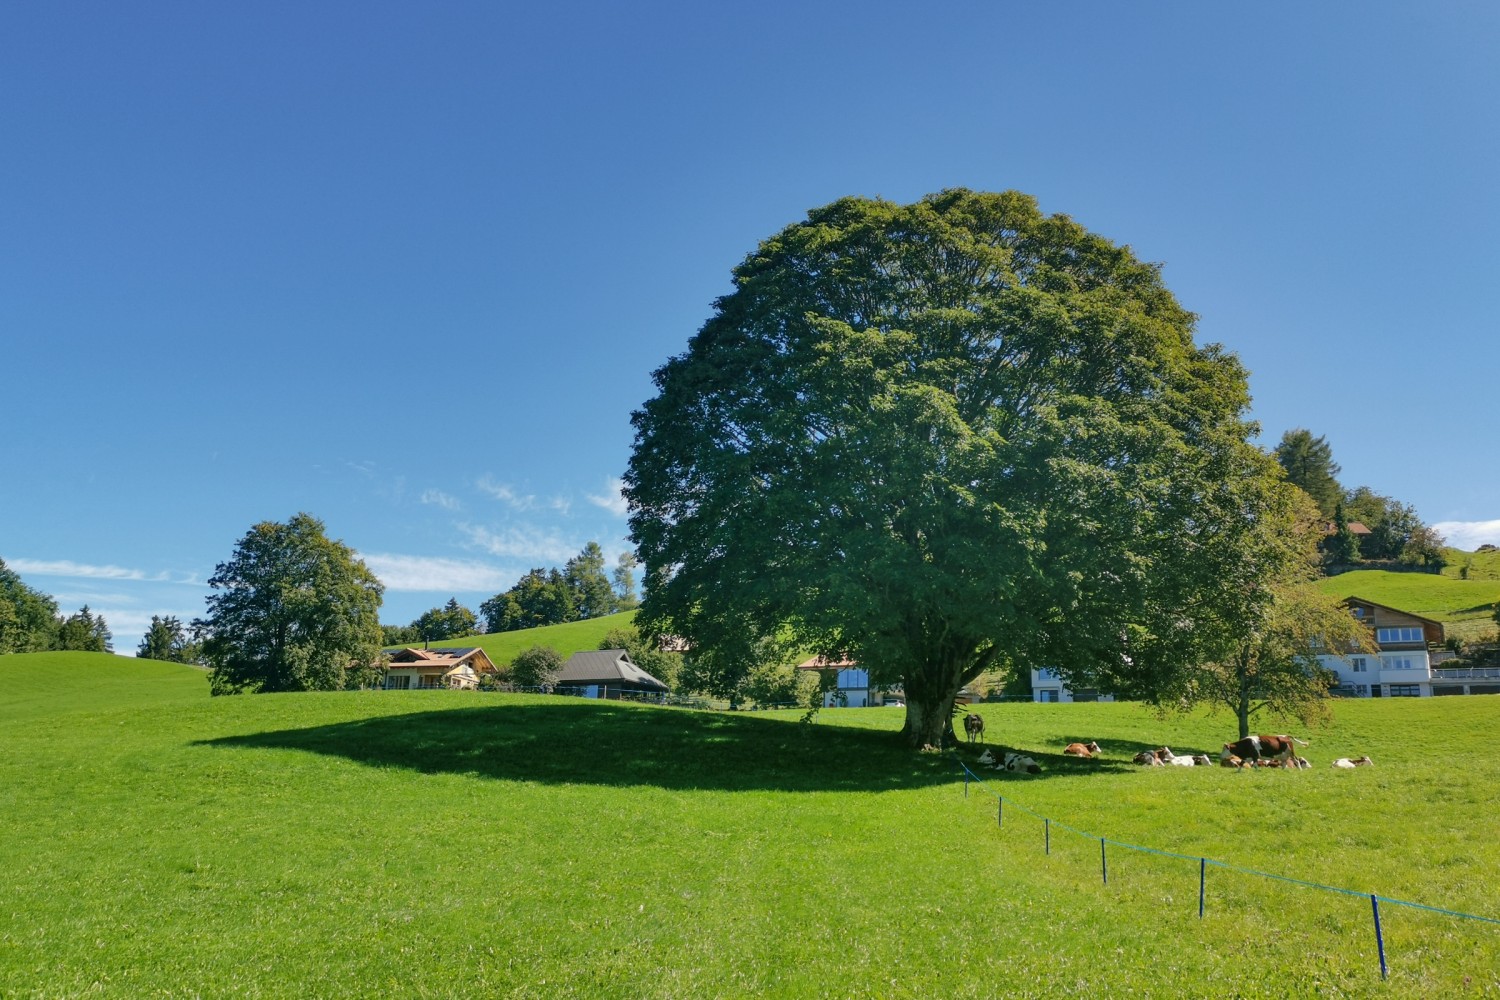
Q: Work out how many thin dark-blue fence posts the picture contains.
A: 6